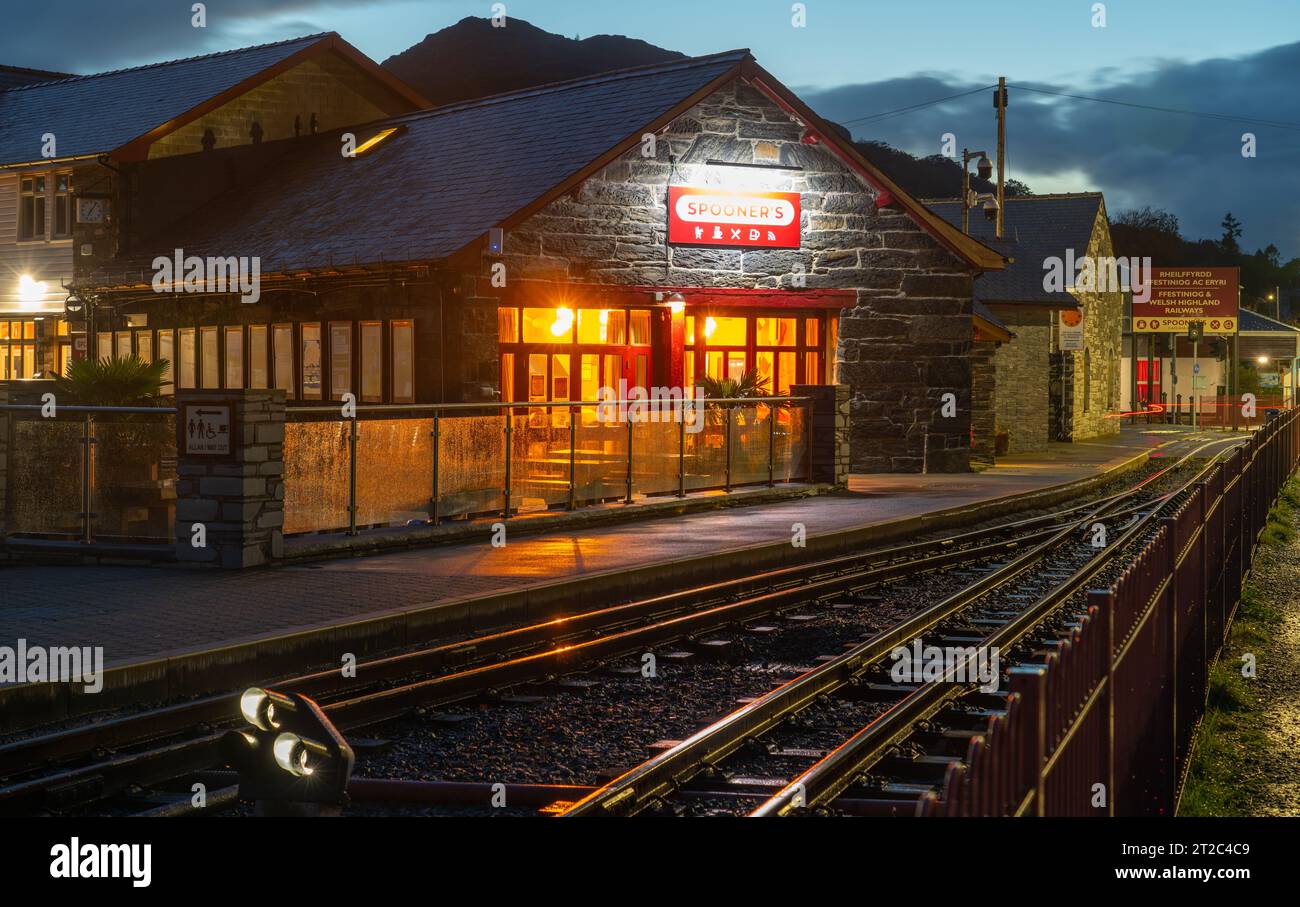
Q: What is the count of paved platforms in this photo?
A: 1